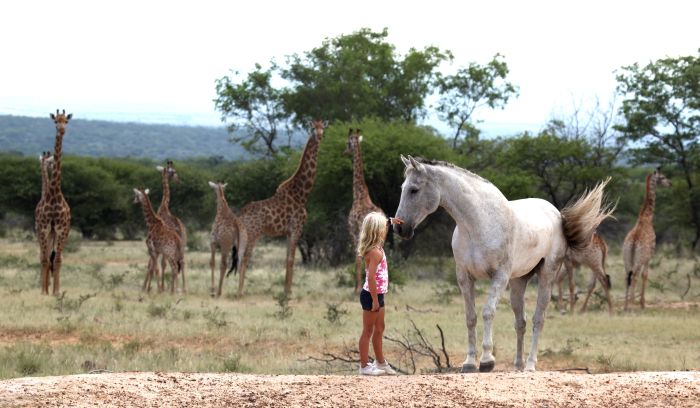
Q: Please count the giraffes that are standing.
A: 9